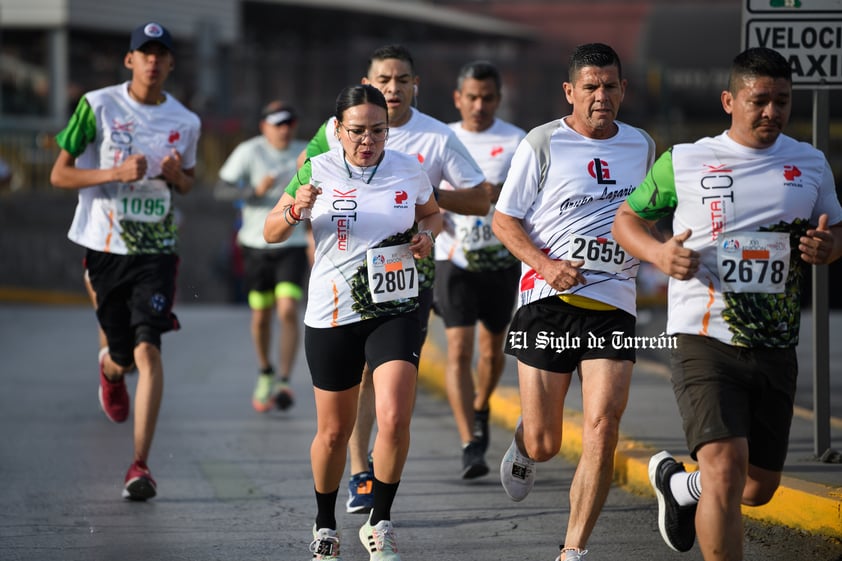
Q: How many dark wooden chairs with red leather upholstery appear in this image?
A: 0